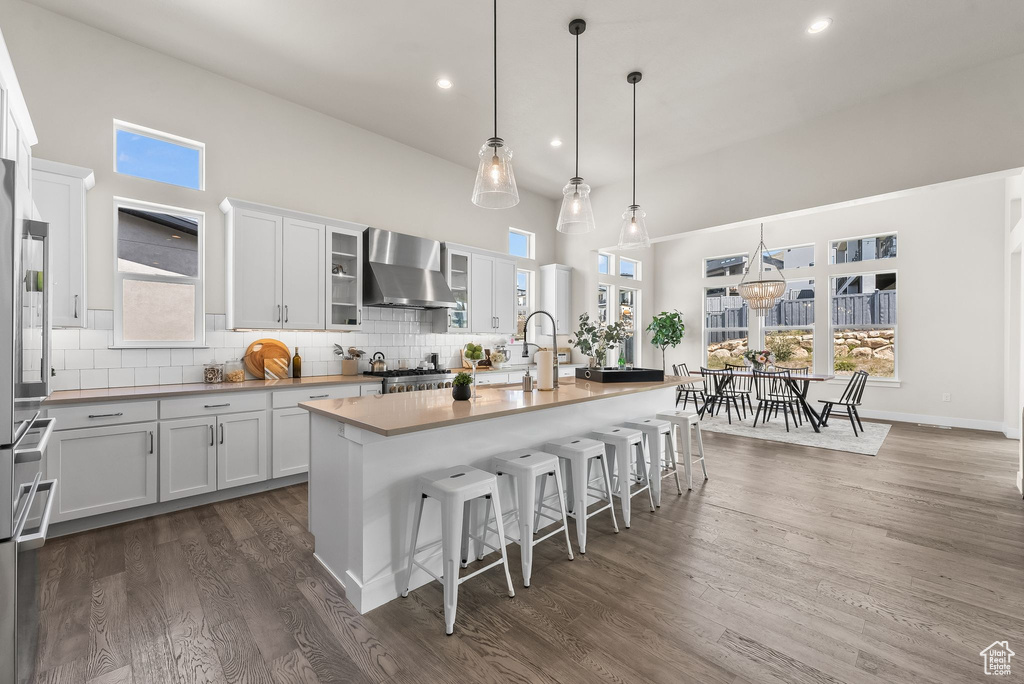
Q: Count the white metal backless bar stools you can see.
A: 6